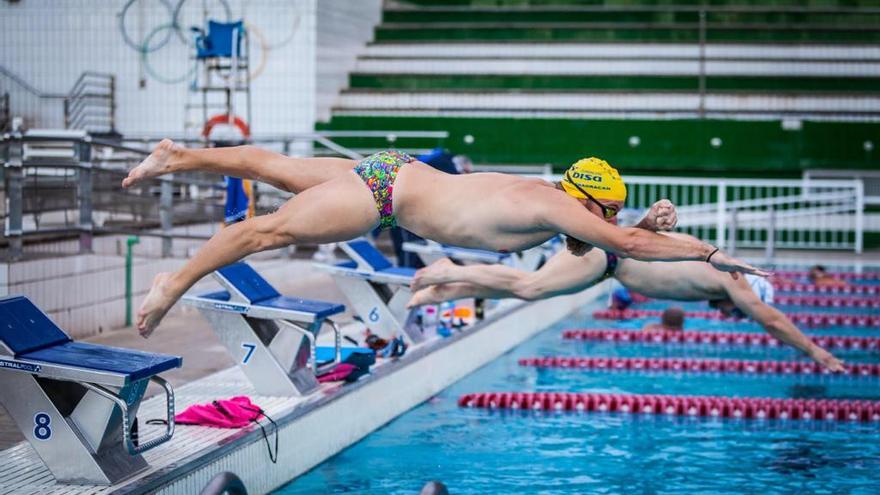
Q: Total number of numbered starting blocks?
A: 3